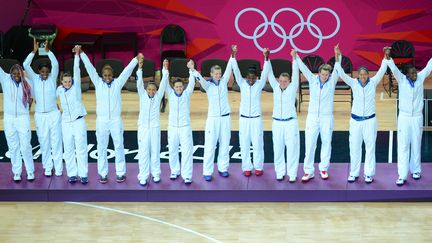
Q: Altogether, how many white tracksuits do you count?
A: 12